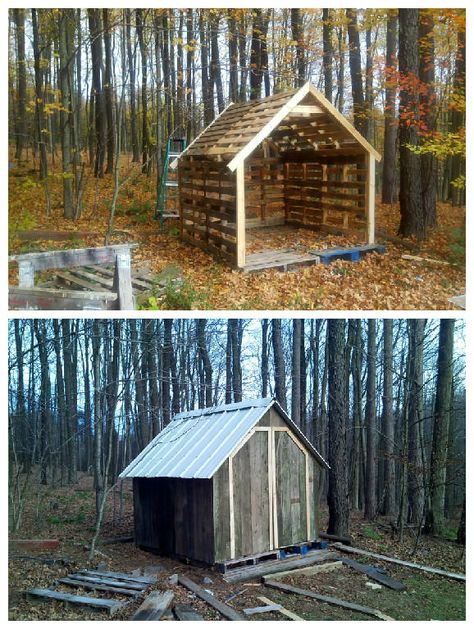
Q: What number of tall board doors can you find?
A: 2